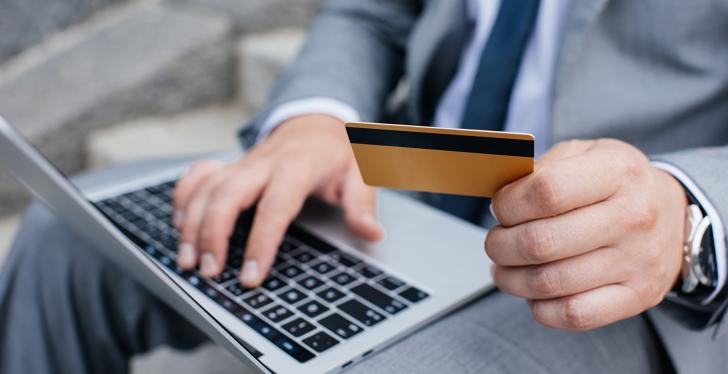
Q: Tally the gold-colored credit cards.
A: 1